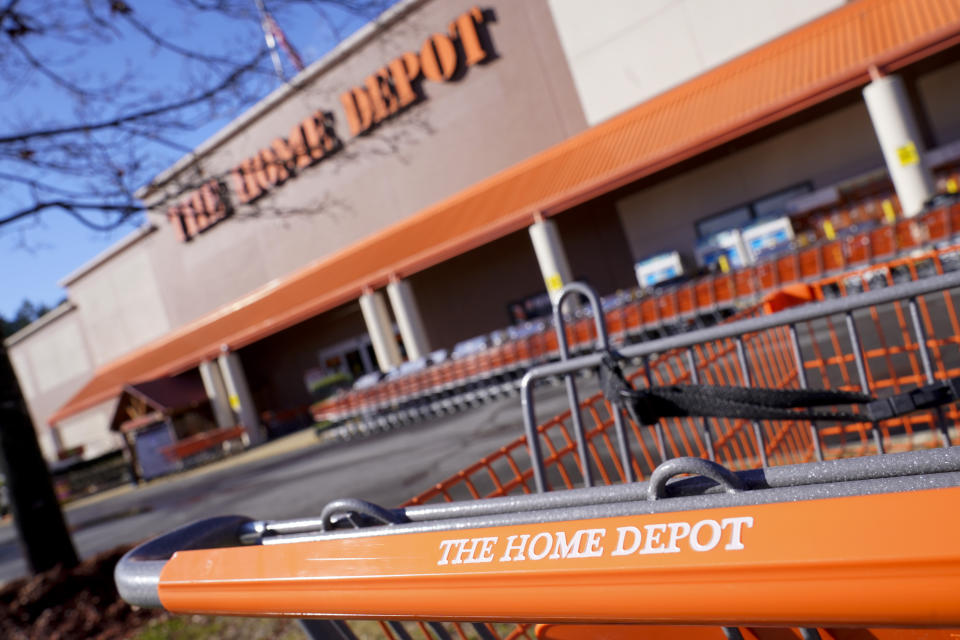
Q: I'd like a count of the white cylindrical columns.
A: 6